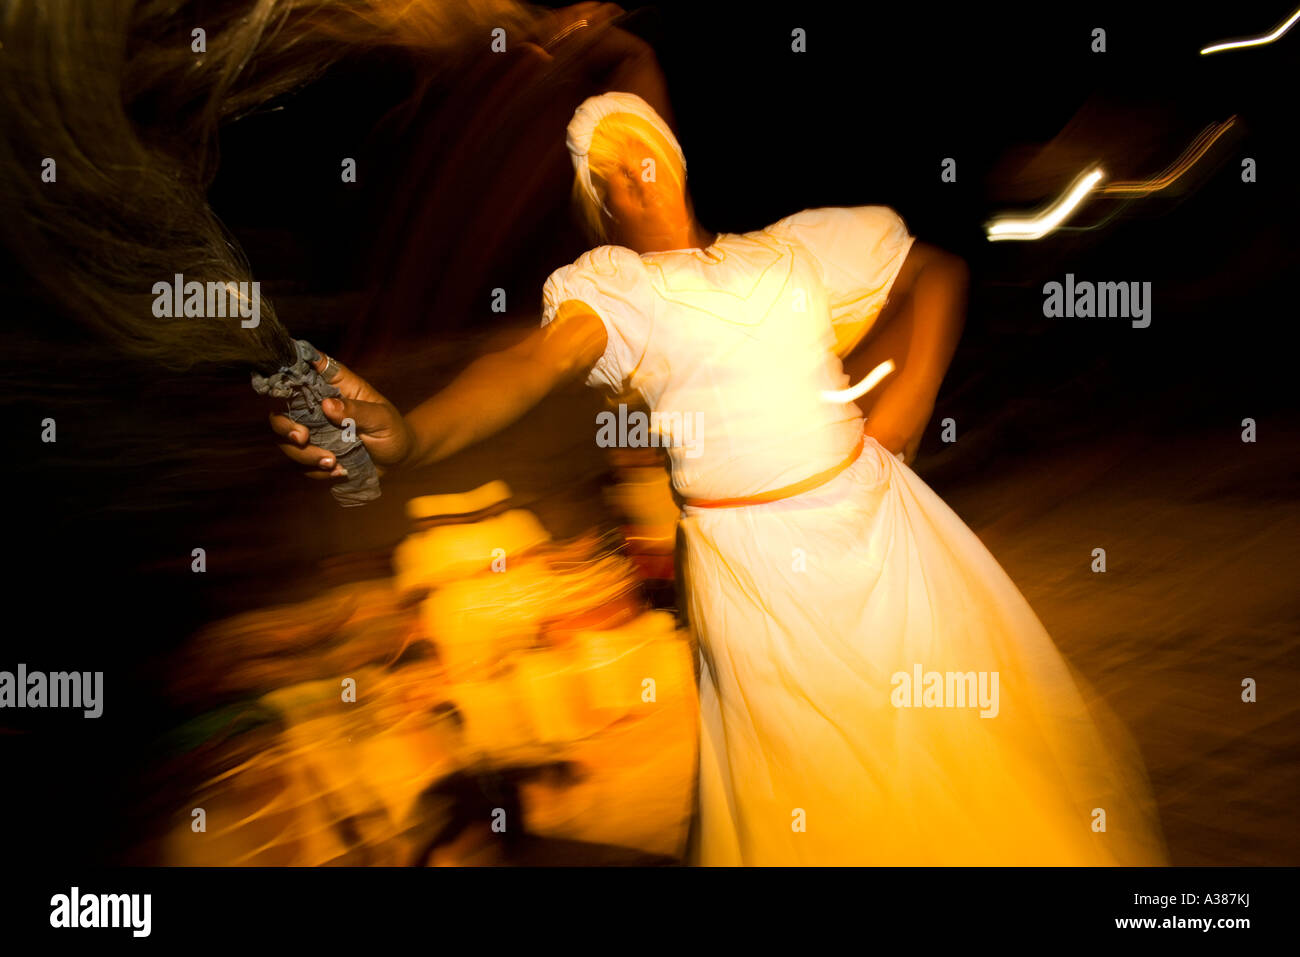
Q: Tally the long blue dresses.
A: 0